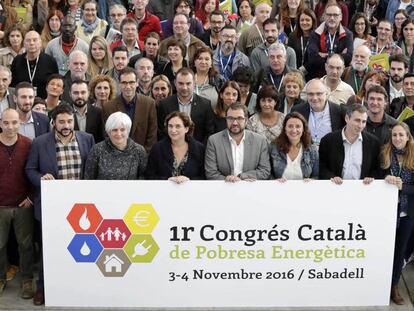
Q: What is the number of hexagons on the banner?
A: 6